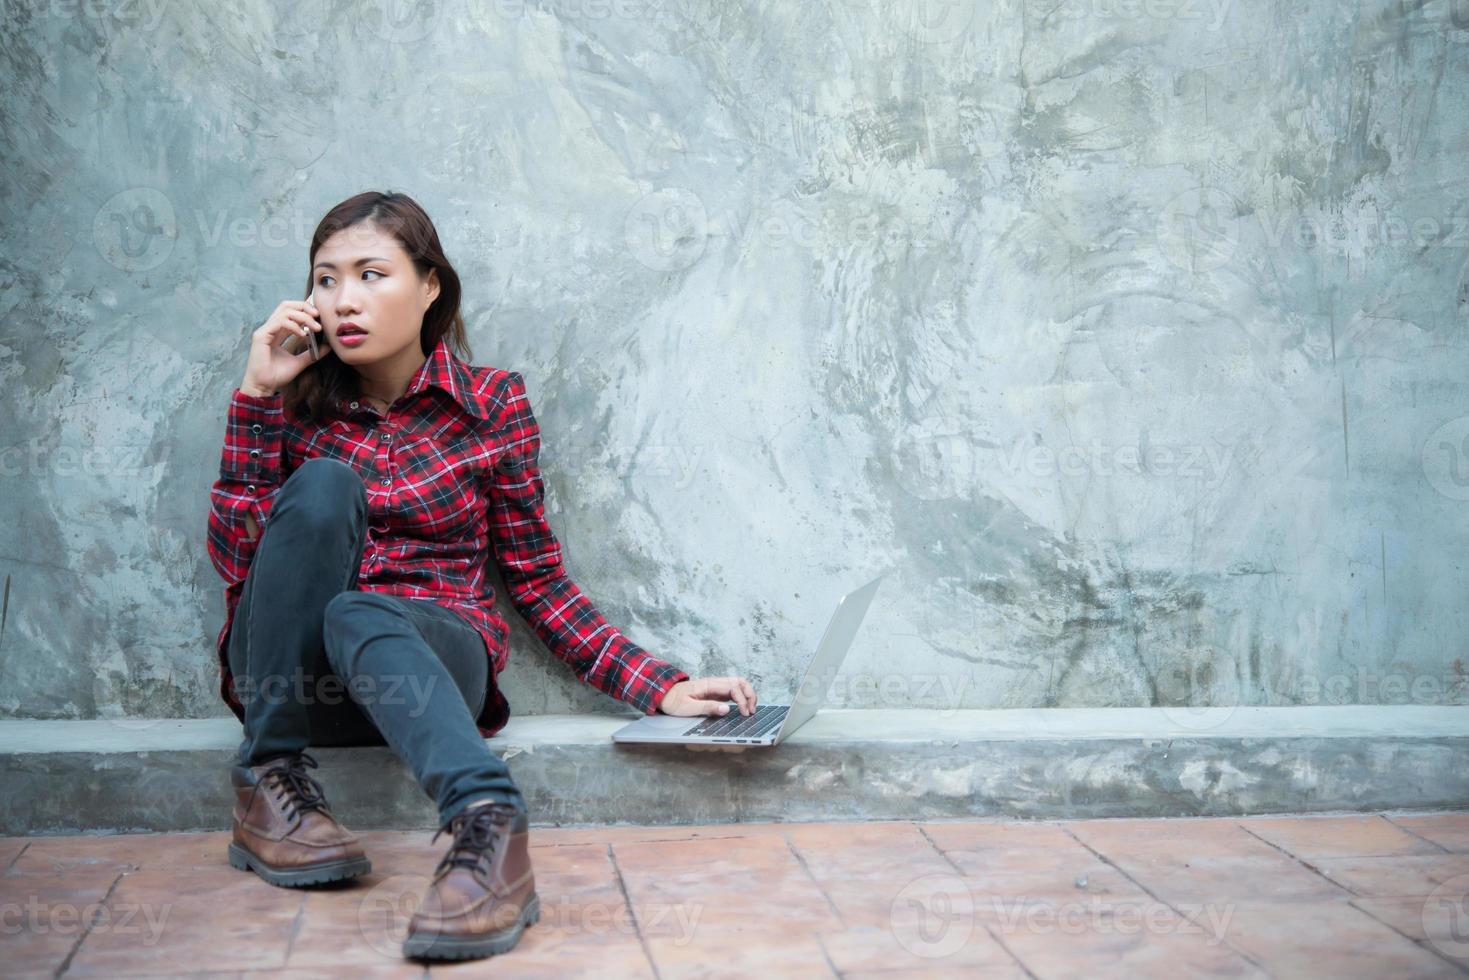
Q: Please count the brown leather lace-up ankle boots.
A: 2